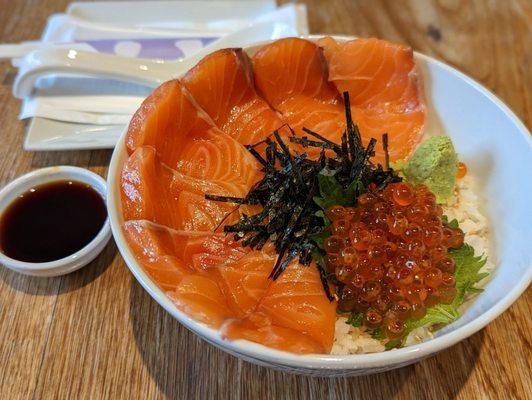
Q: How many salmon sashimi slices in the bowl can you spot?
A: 8